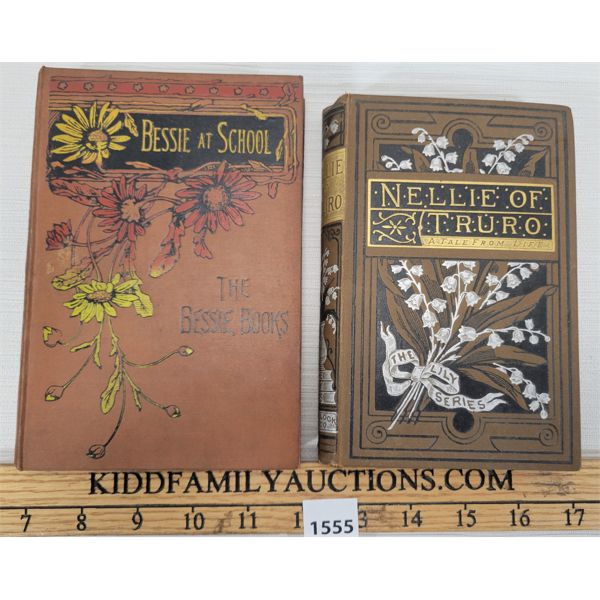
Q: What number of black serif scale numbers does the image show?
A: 11